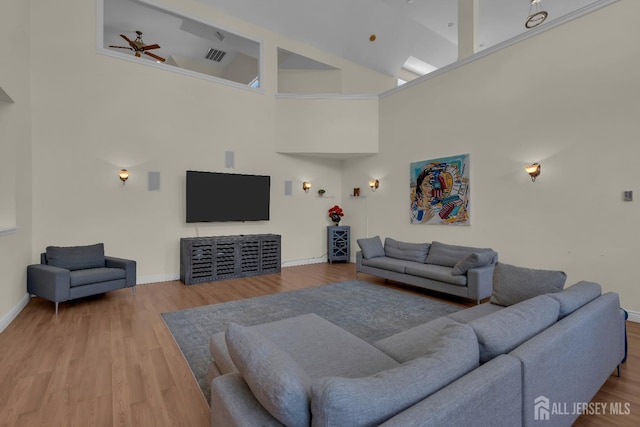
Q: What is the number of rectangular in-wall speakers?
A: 3